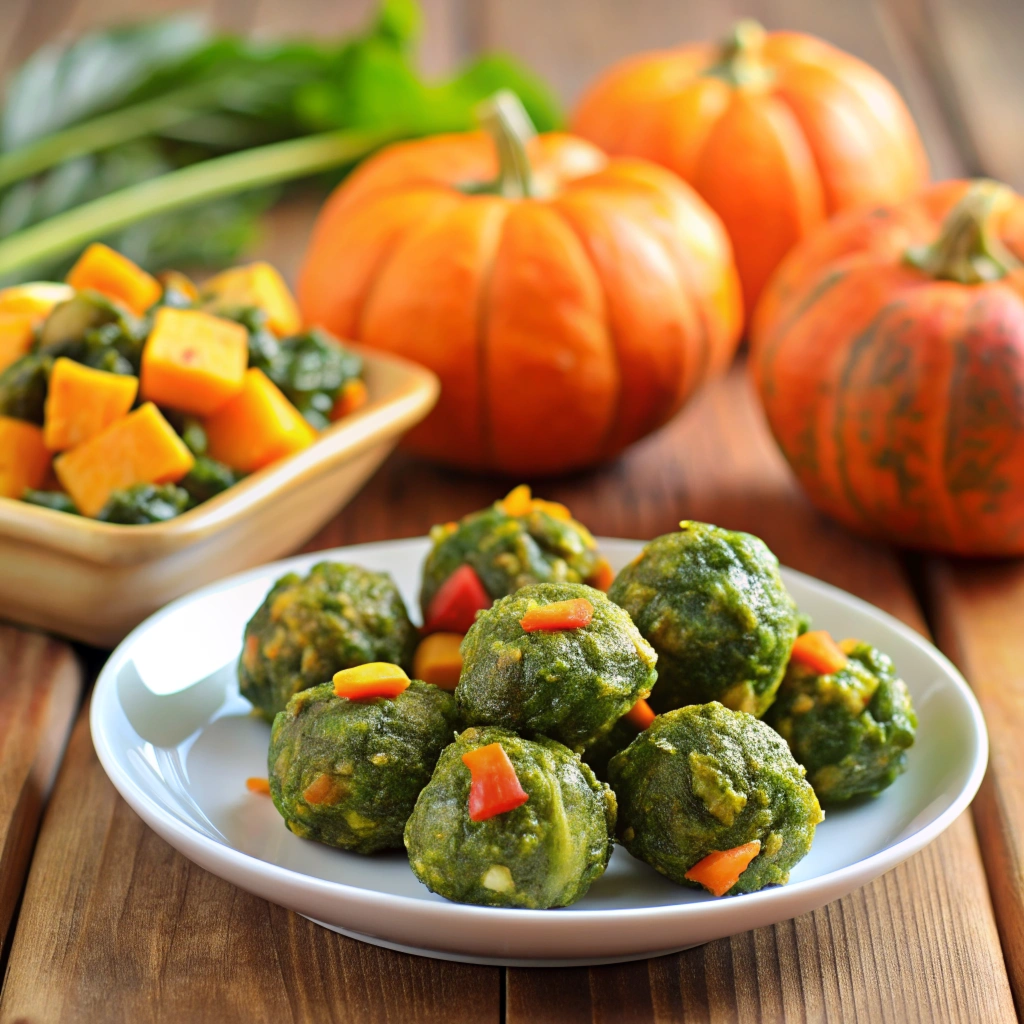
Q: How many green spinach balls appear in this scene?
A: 8